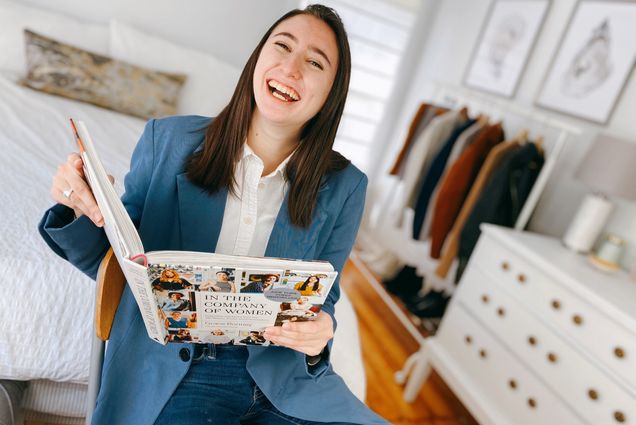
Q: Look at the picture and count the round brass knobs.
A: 15